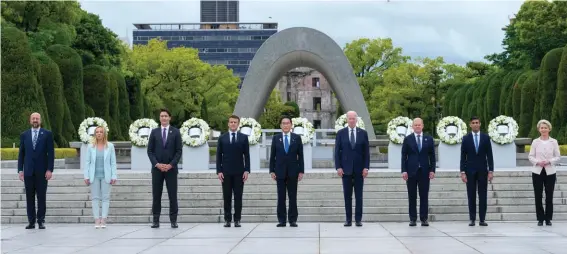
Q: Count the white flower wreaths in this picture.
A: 9